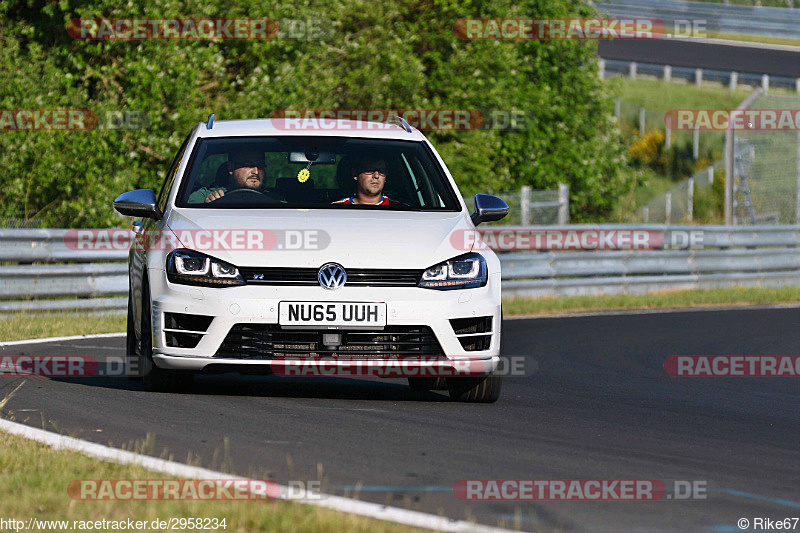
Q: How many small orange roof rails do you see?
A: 0